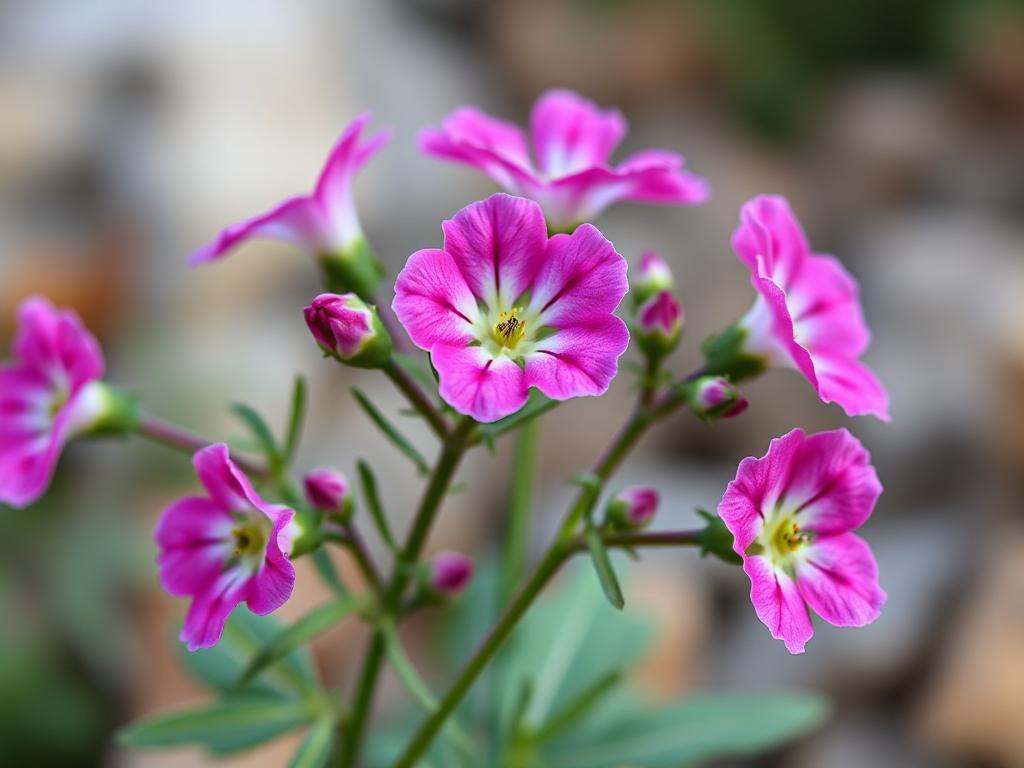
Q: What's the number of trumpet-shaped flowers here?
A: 7